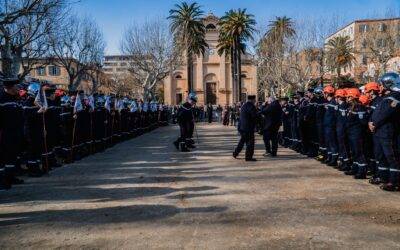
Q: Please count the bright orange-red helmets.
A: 5